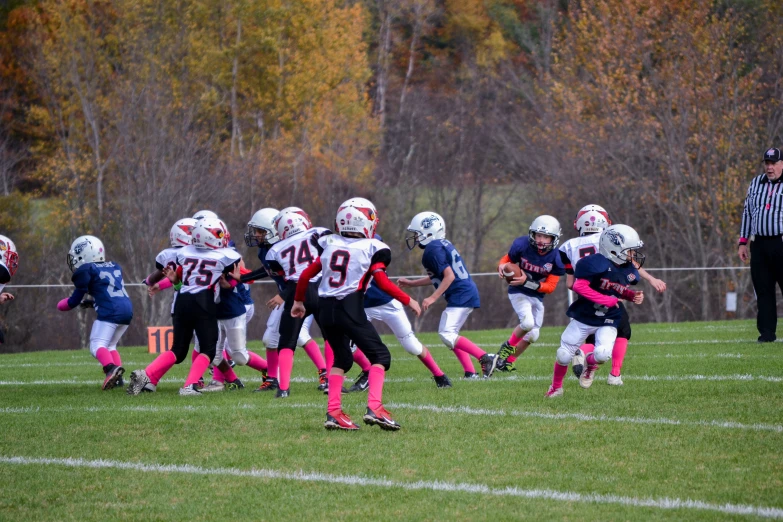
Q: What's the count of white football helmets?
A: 12